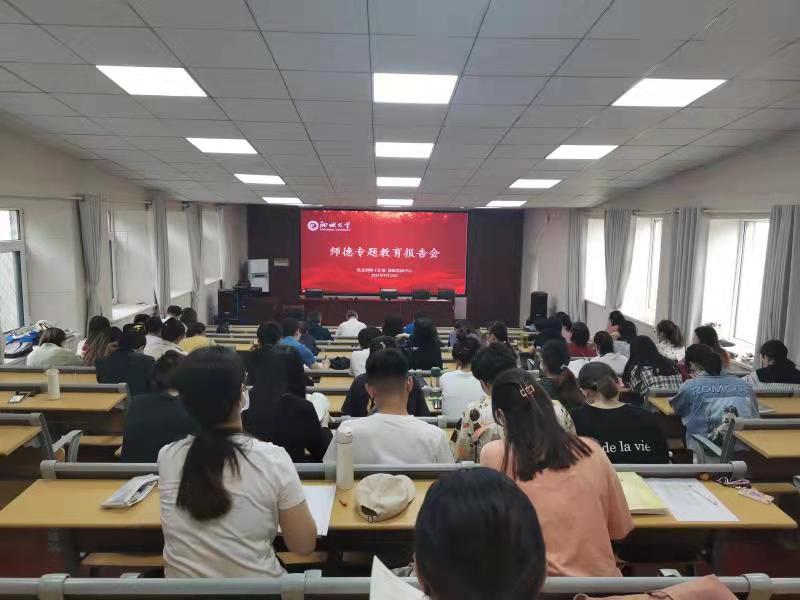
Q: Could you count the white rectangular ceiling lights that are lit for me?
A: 12